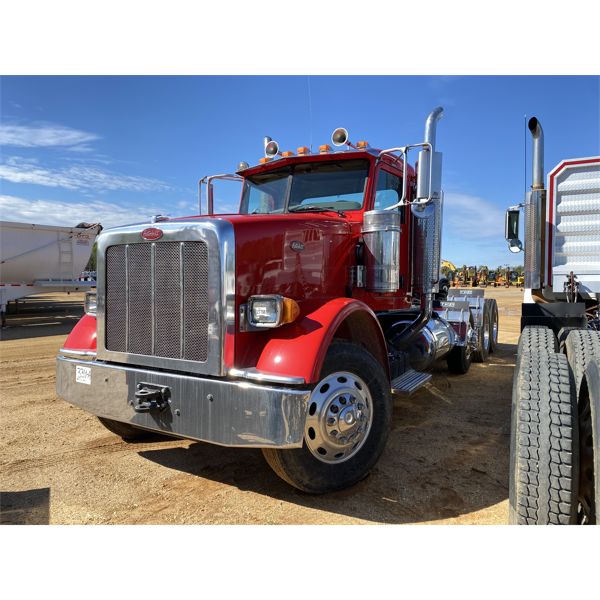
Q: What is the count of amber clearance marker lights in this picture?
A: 5